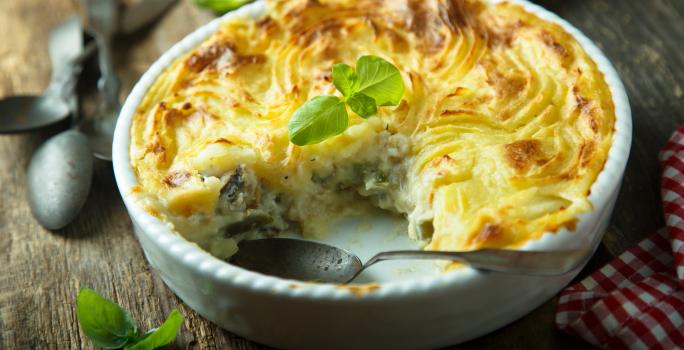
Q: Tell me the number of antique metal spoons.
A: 4